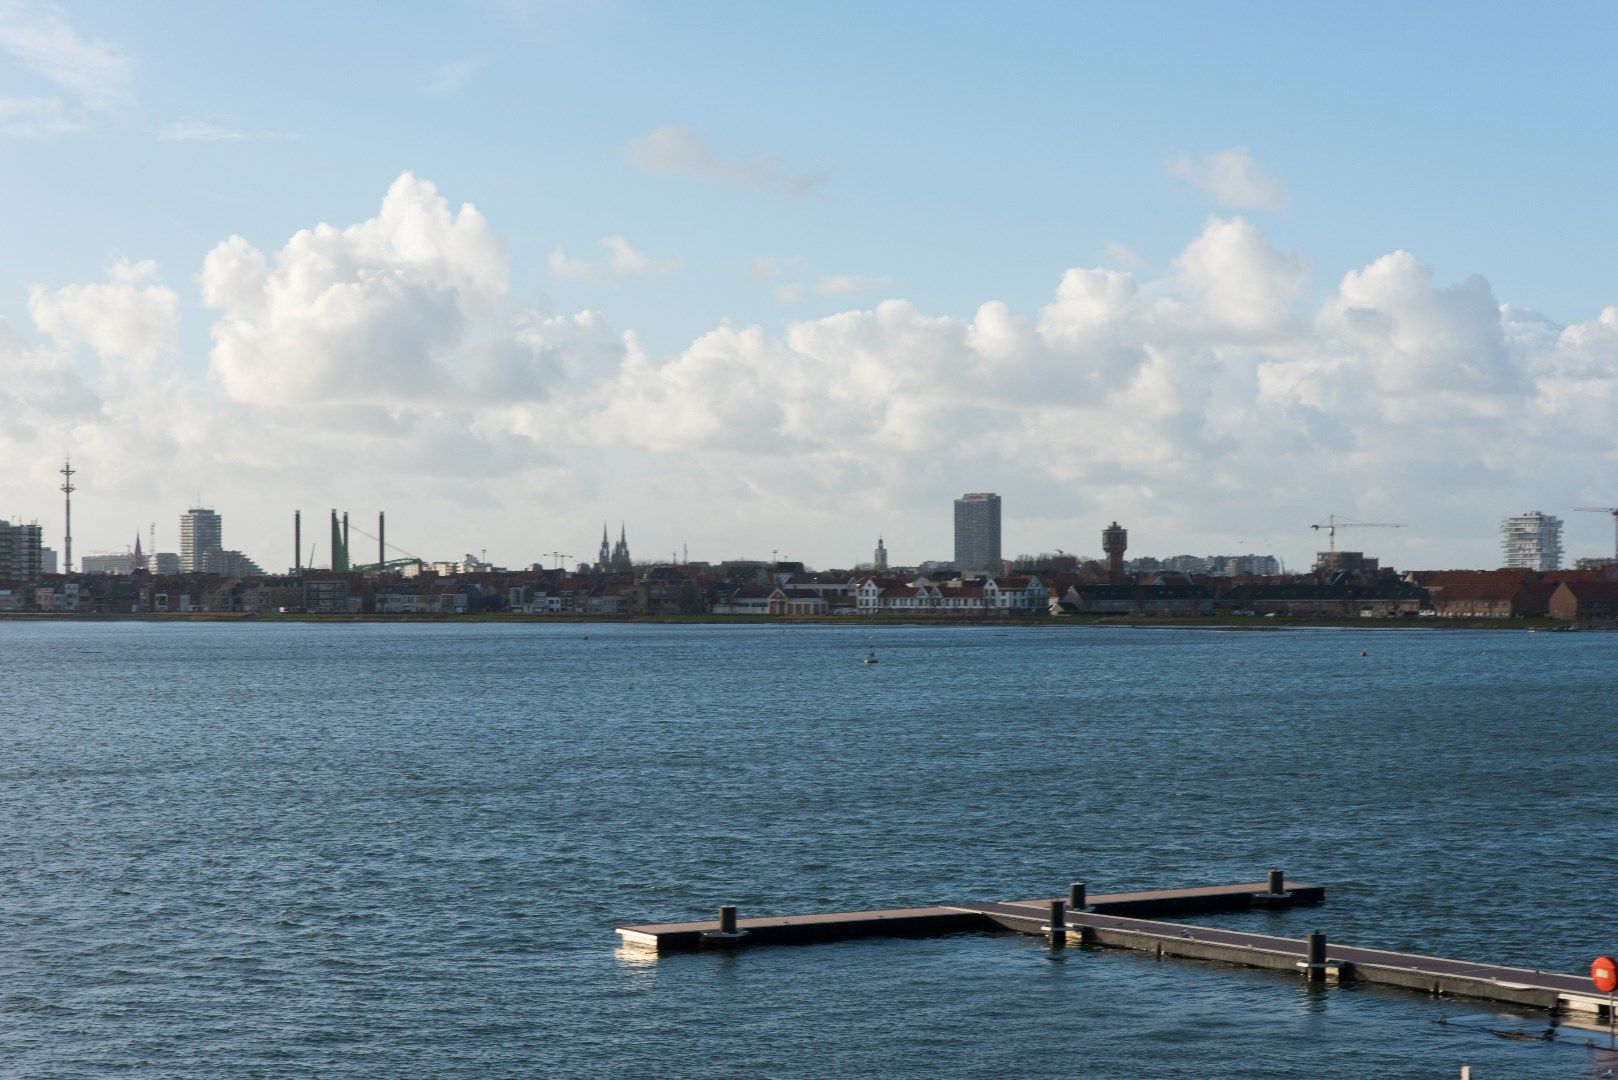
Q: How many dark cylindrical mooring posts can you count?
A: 5